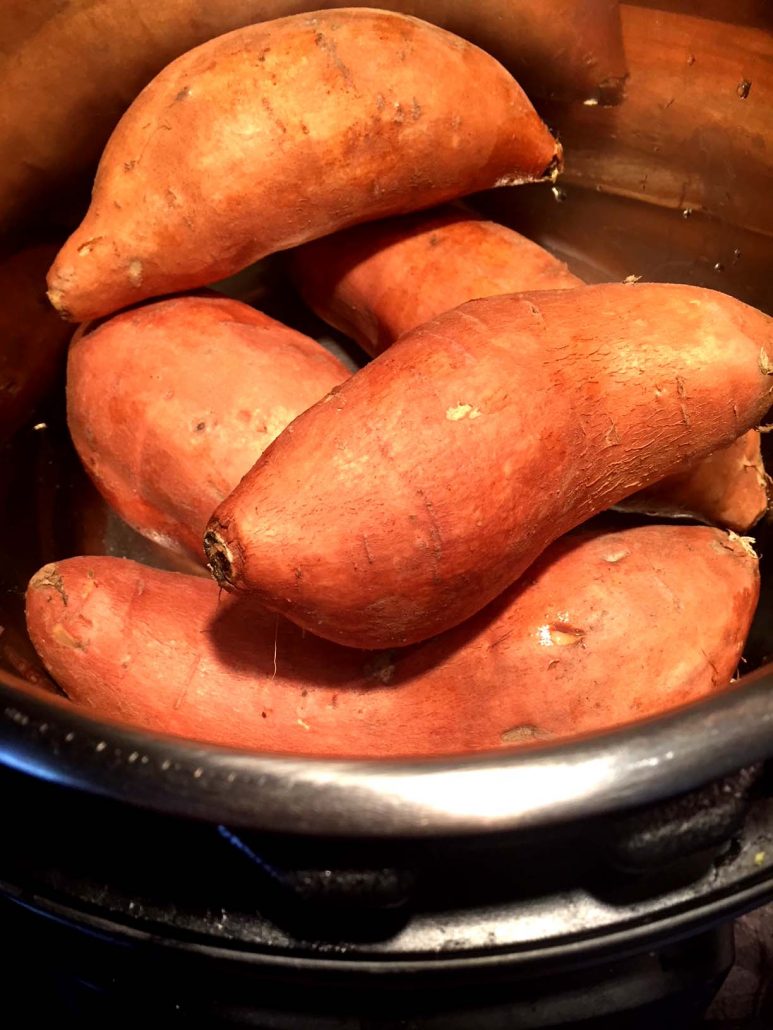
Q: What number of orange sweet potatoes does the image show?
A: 5